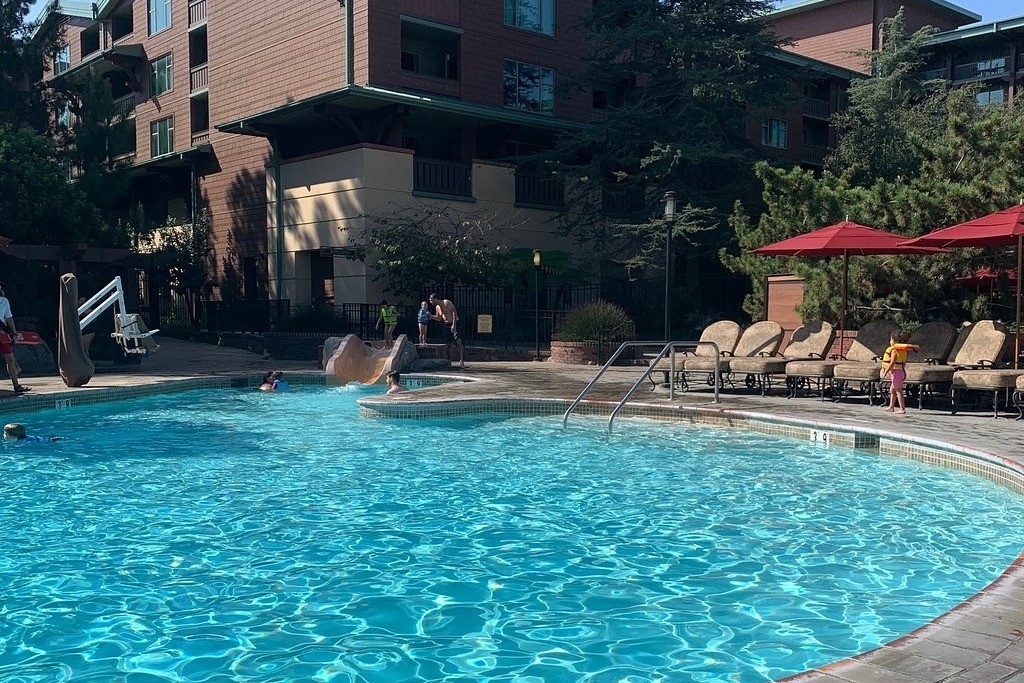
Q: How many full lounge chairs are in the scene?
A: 6